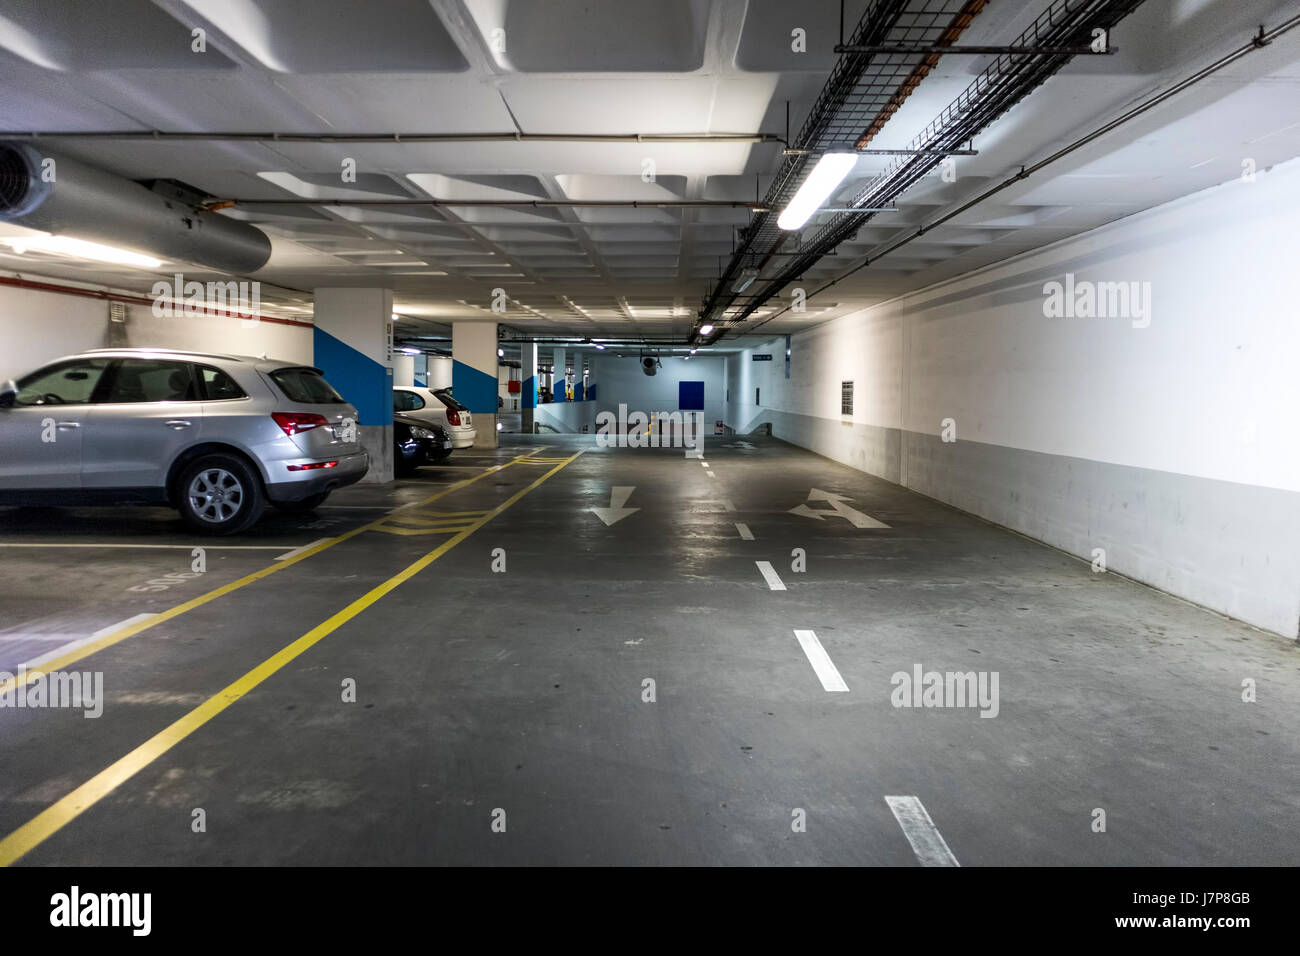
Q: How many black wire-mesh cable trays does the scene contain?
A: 2